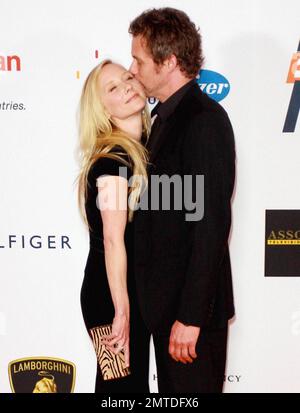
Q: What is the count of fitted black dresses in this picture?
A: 1